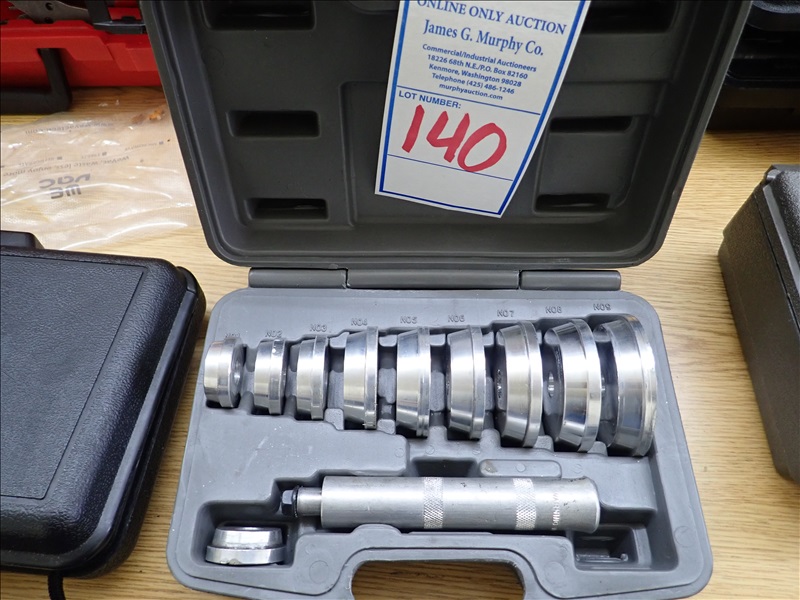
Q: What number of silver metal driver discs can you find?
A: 10